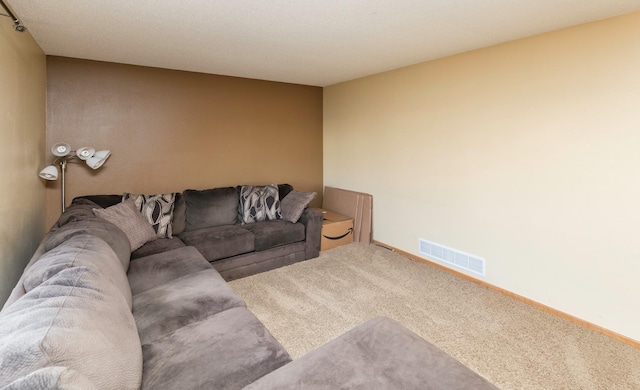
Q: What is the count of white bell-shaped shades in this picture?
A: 5